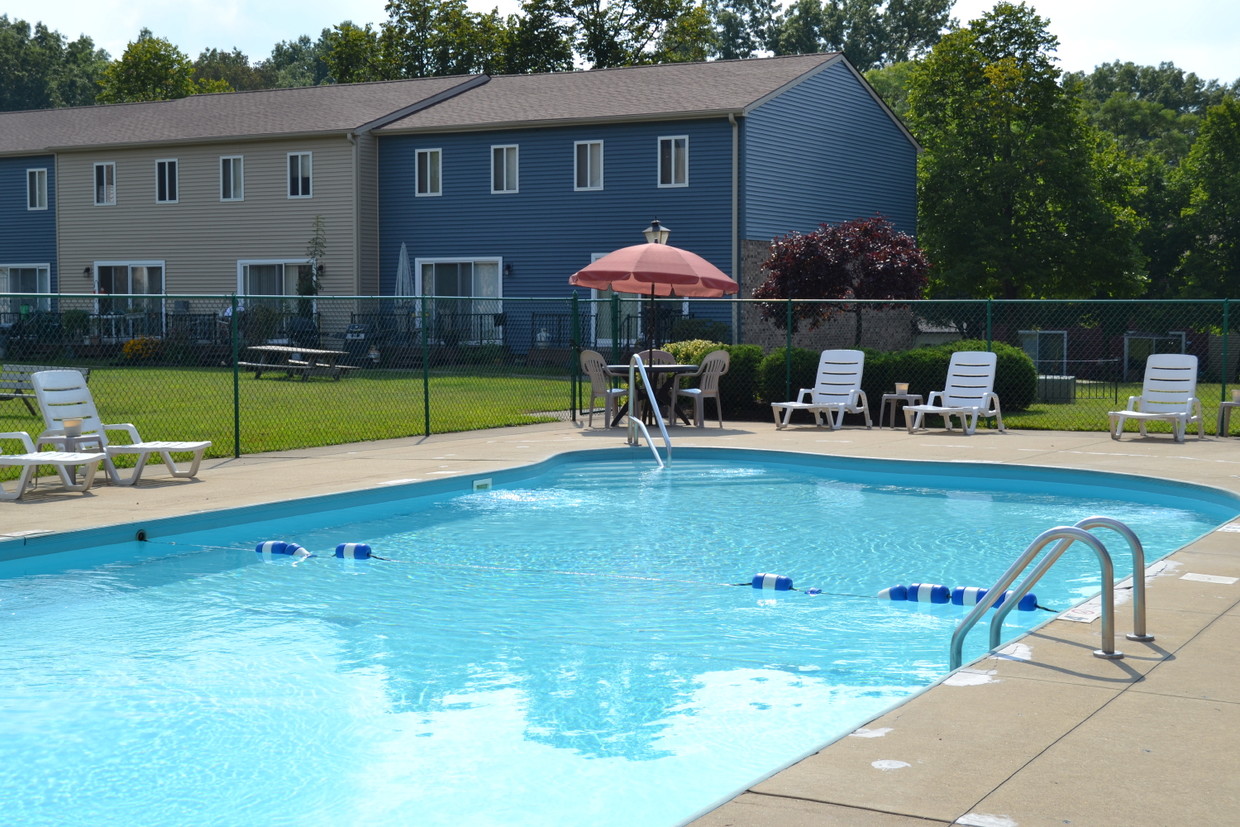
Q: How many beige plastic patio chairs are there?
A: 3